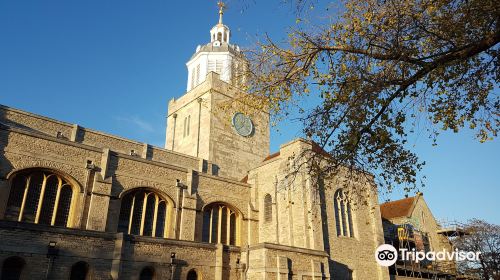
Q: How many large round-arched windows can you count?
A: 3